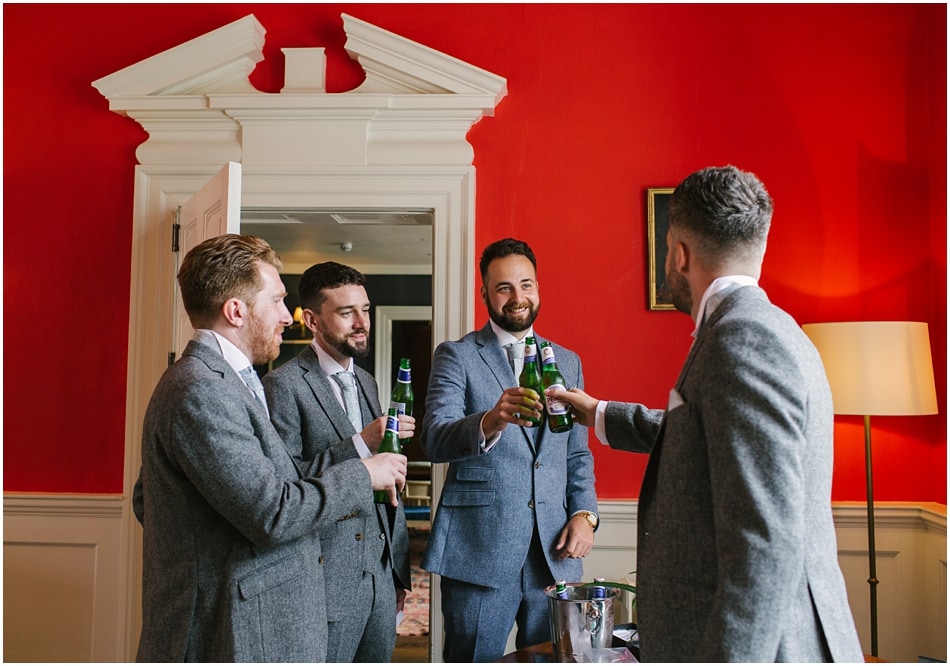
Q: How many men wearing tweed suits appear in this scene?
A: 4